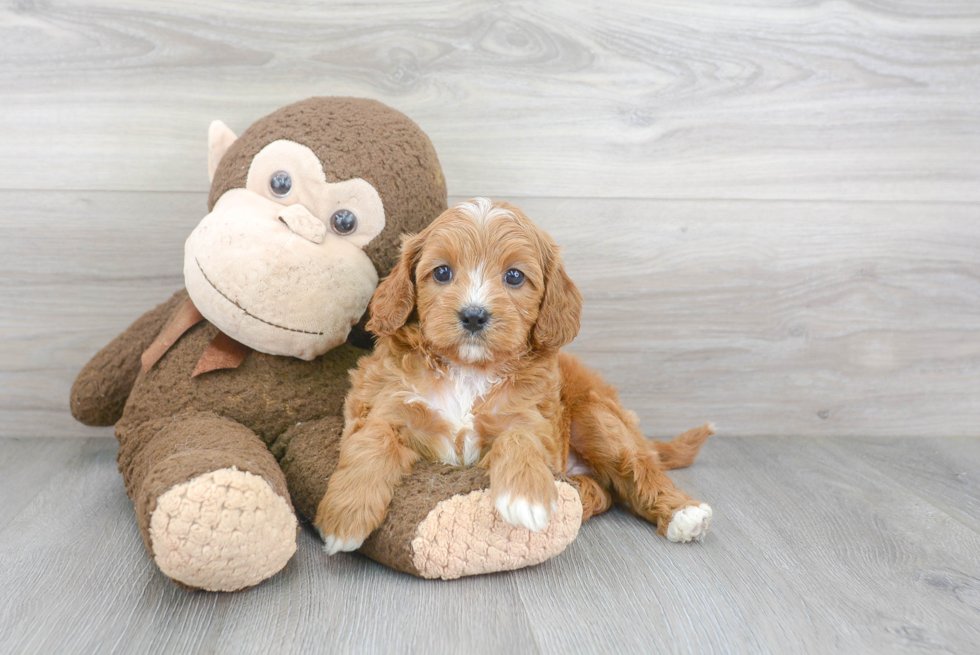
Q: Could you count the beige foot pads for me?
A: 2